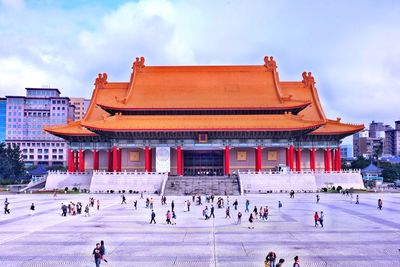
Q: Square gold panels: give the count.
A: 3